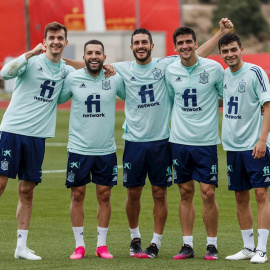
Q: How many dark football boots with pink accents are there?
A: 4